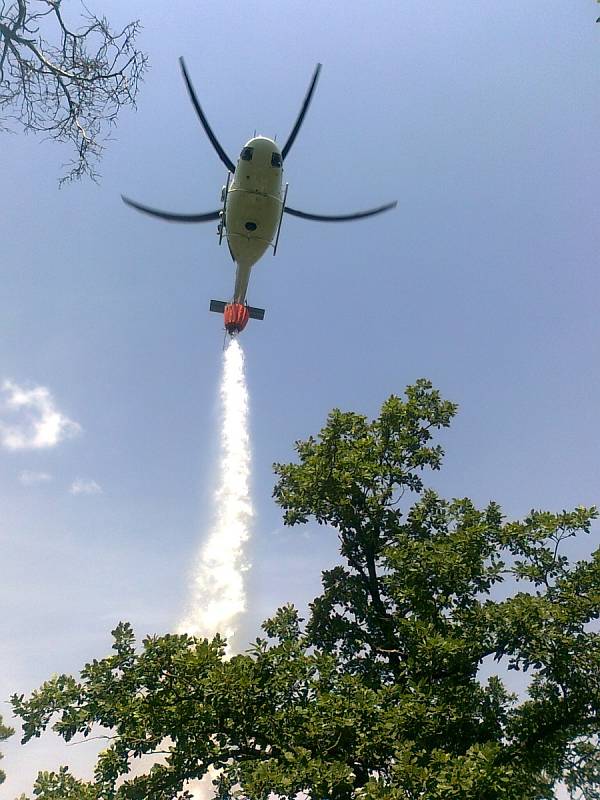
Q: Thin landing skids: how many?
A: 2